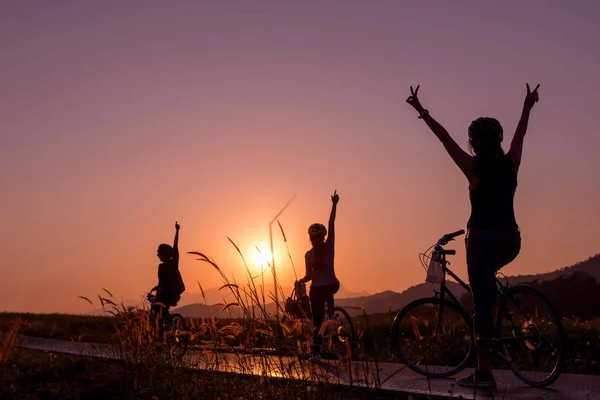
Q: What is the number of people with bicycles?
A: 3